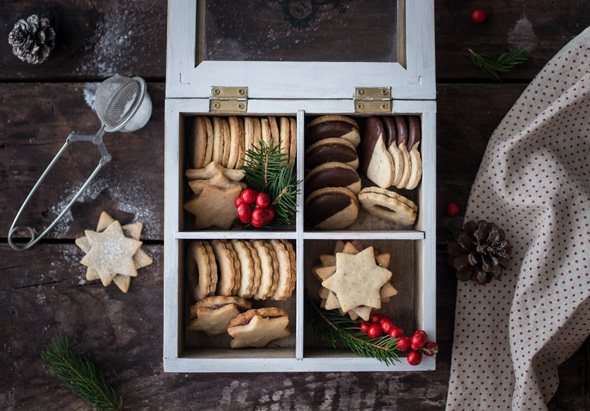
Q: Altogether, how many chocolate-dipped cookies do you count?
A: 8